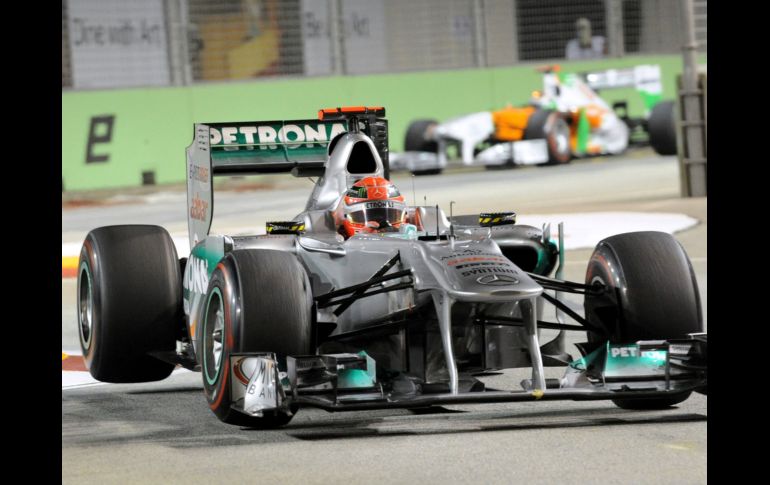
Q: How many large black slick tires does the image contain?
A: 6